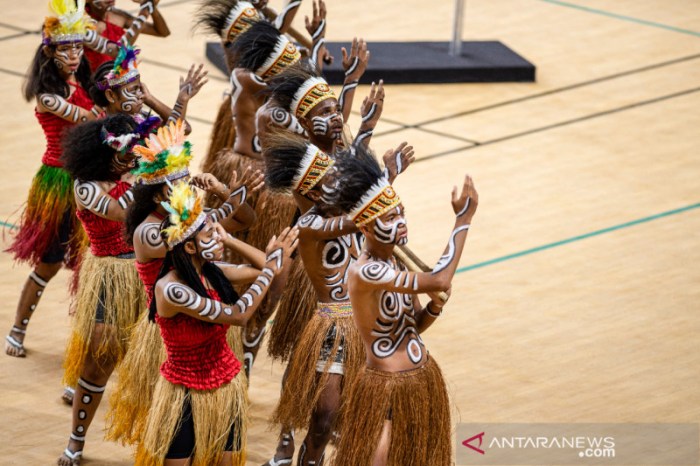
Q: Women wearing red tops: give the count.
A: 6